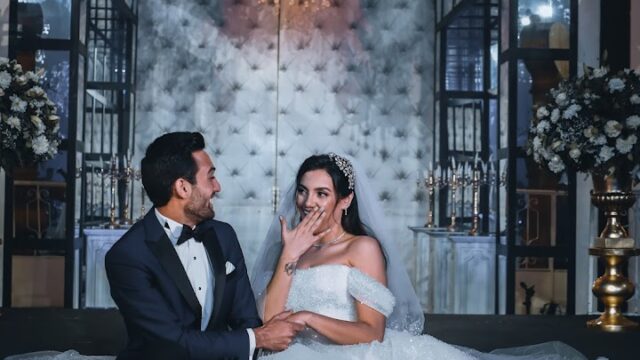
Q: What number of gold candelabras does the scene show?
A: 6